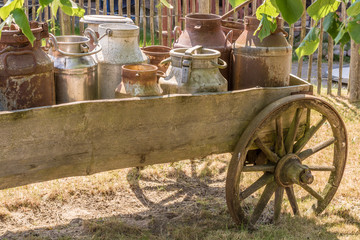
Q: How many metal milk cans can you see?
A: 10